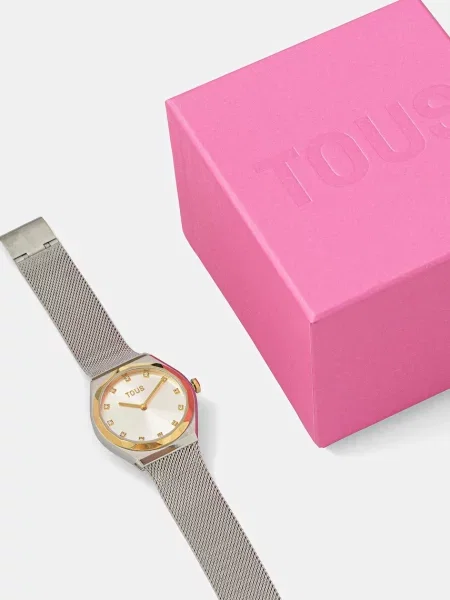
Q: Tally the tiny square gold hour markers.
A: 12